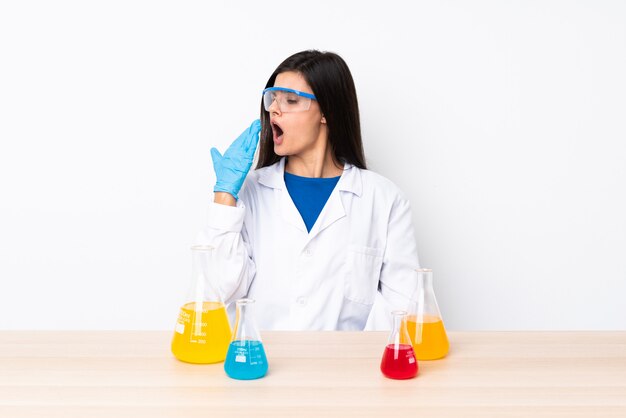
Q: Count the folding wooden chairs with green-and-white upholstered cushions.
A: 0